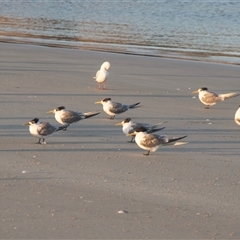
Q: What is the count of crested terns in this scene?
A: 6